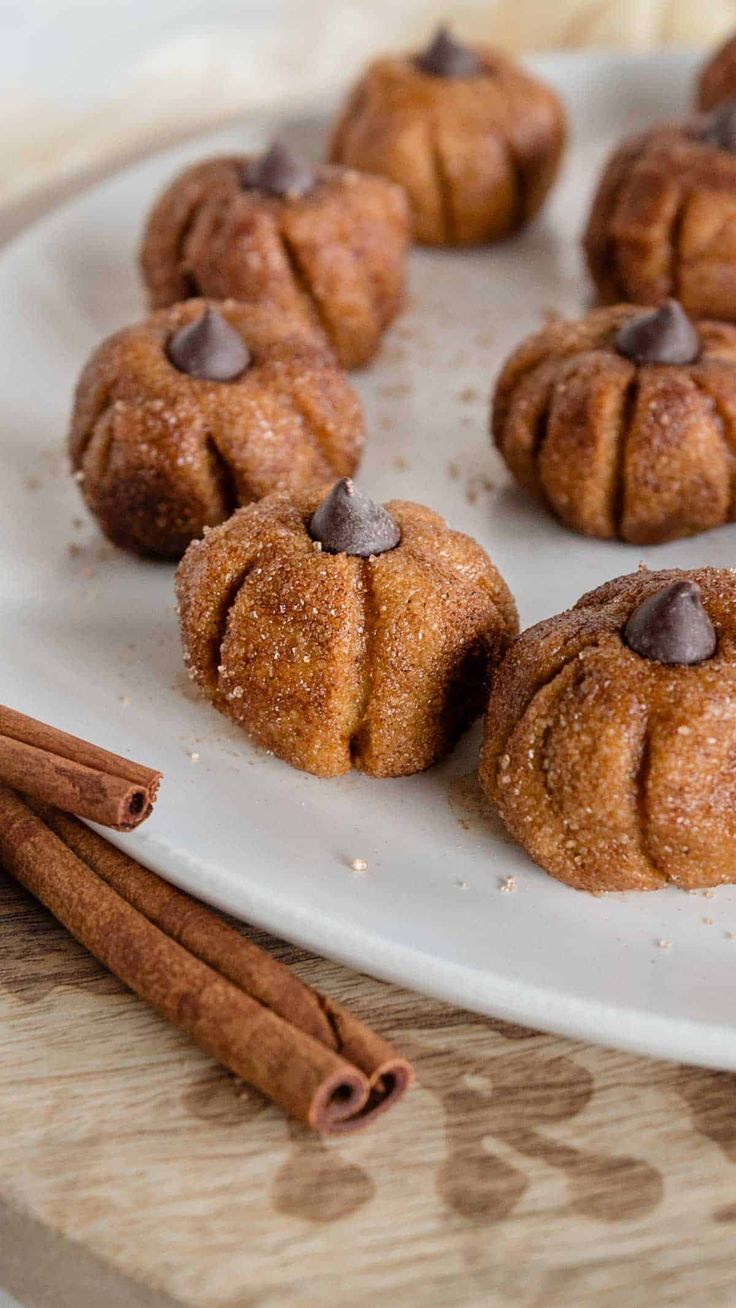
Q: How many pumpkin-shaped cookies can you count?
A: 8